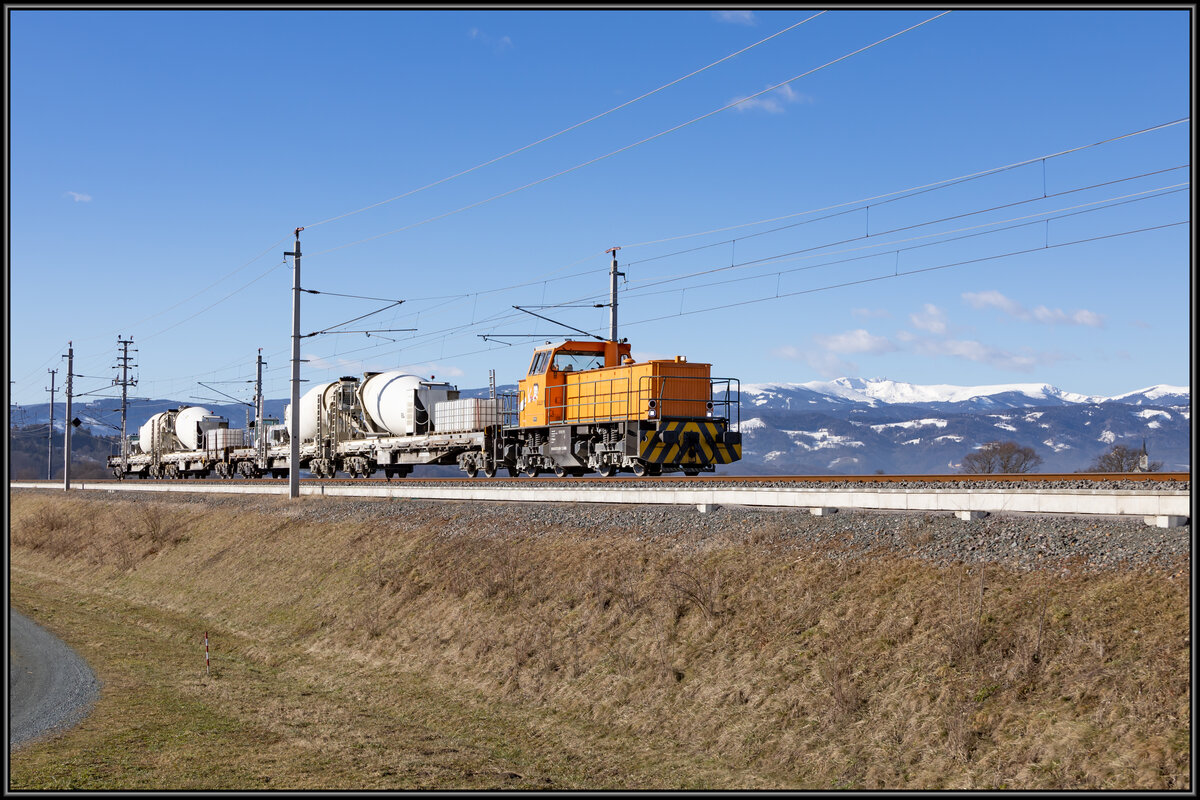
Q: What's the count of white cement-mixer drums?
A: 4